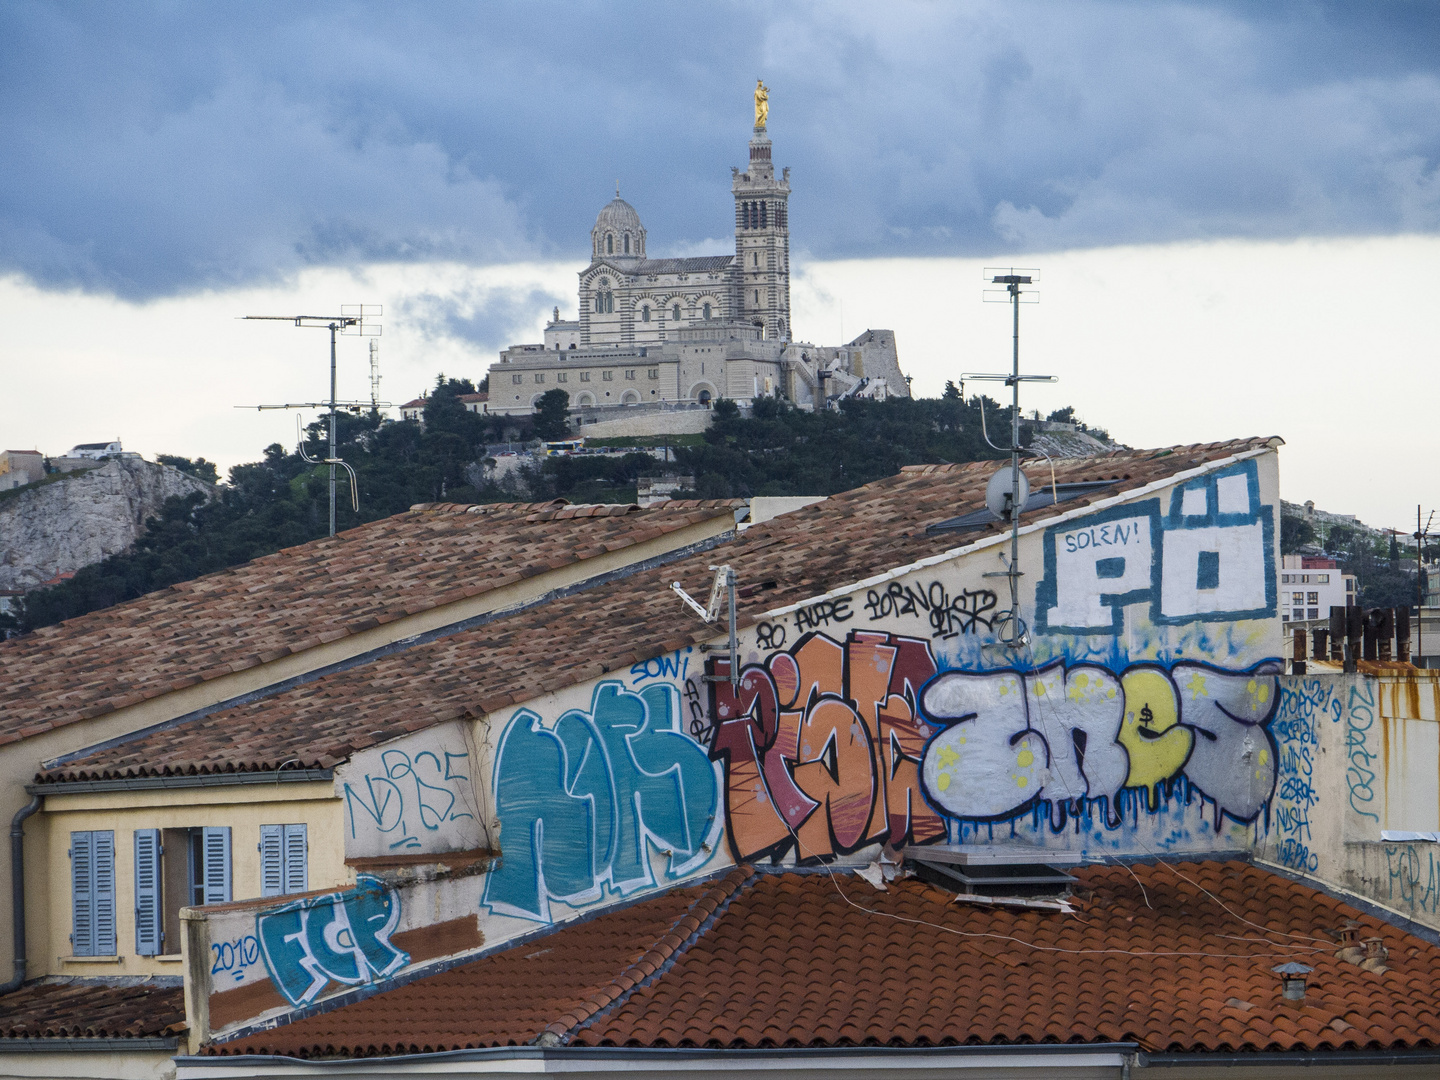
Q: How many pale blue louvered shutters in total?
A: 6